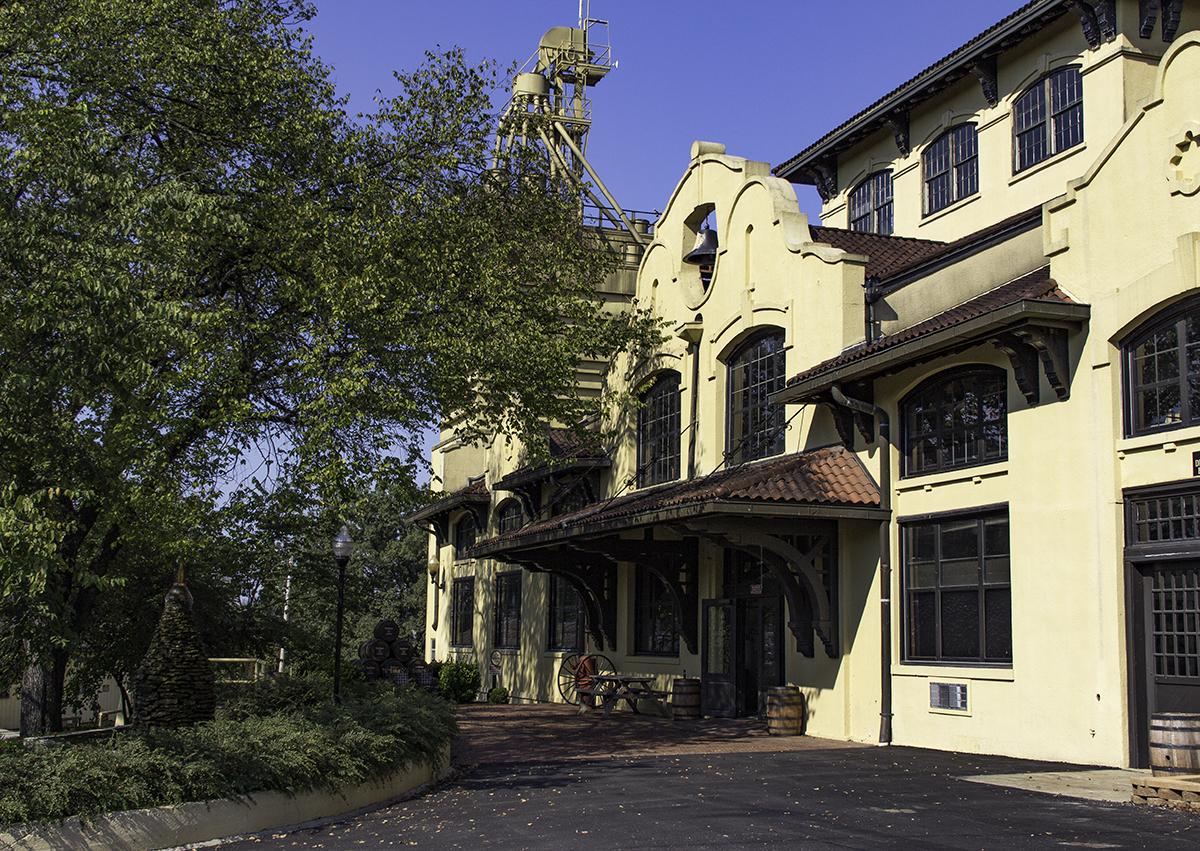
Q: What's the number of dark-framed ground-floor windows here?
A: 5